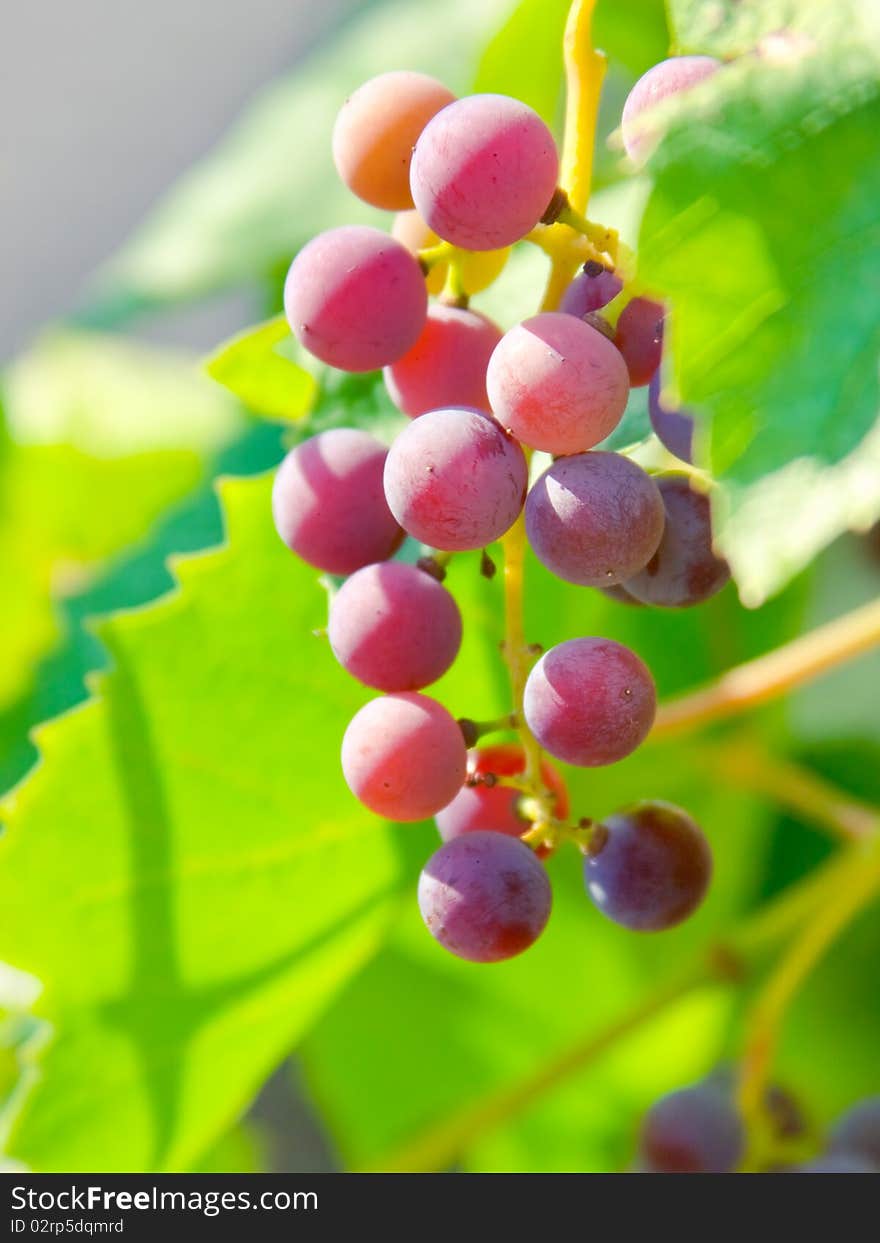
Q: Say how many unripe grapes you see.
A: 2